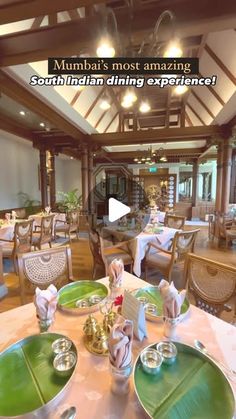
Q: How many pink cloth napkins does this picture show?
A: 4